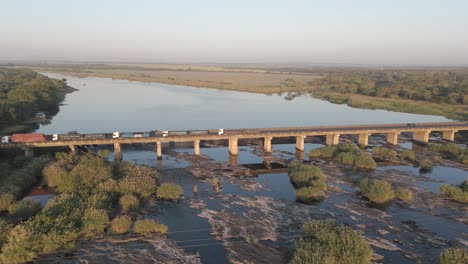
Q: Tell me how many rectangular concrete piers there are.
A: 13